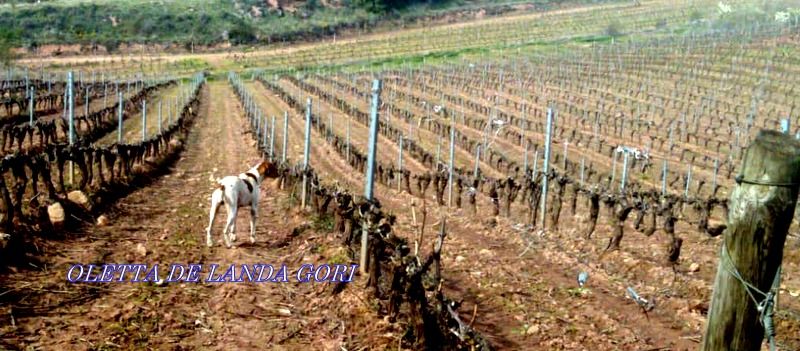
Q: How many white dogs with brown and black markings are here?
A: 1